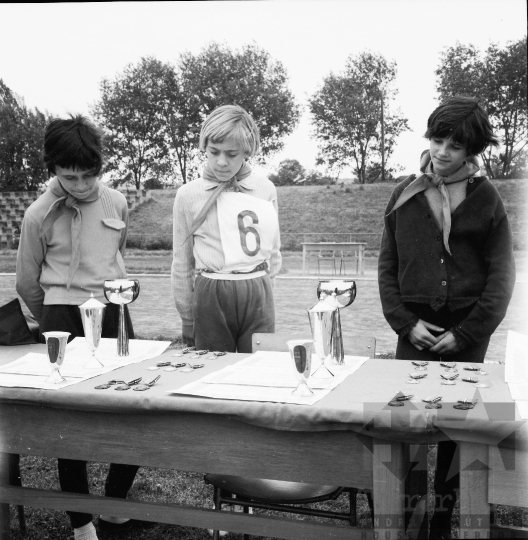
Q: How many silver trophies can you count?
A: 6